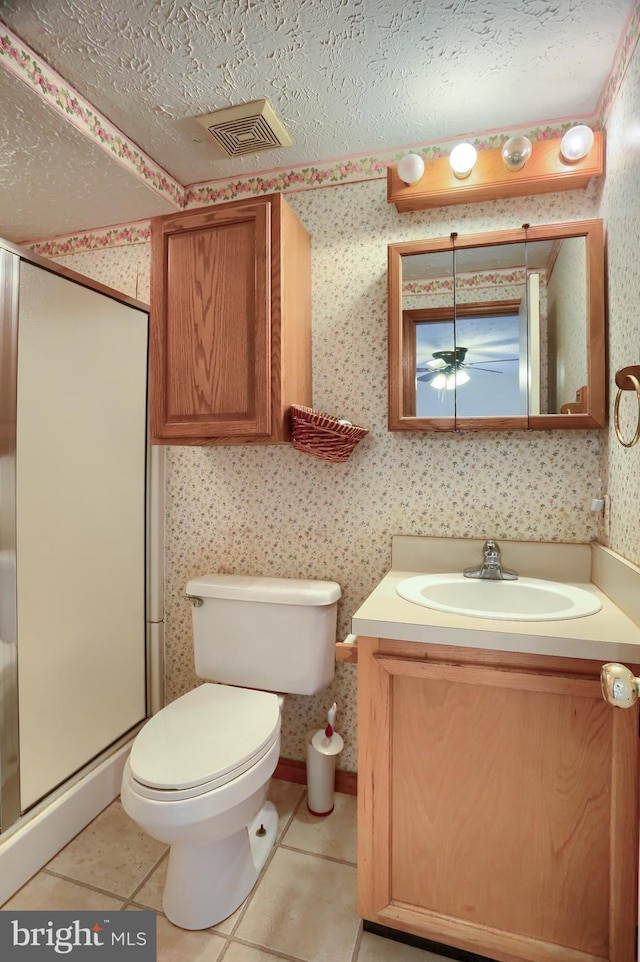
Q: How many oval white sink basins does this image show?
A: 1